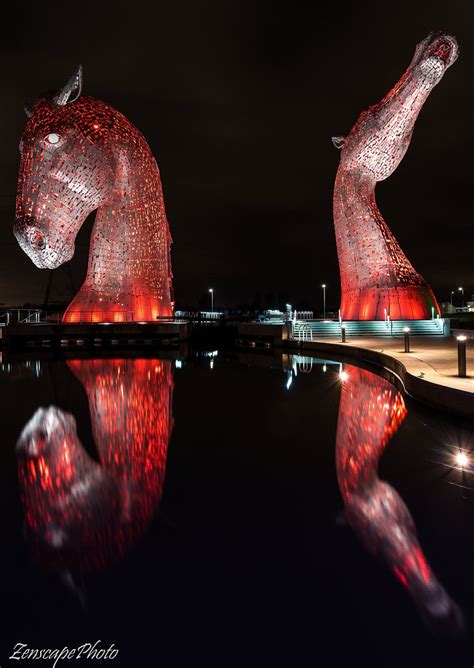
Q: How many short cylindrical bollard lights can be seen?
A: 3